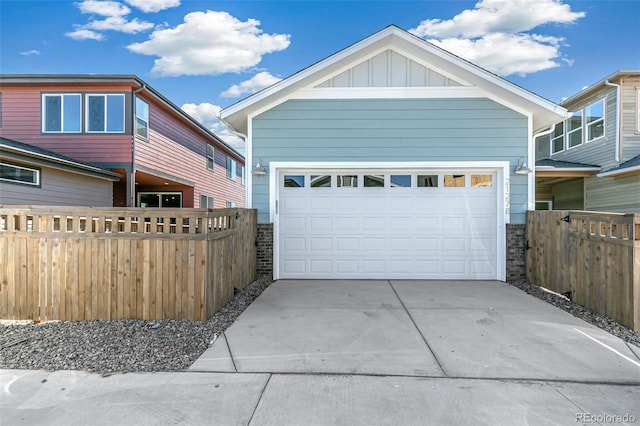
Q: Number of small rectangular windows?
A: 8